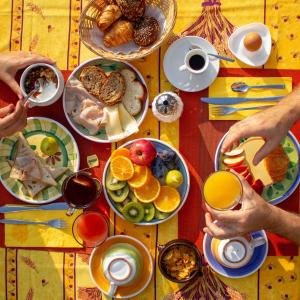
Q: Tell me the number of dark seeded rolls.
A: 2